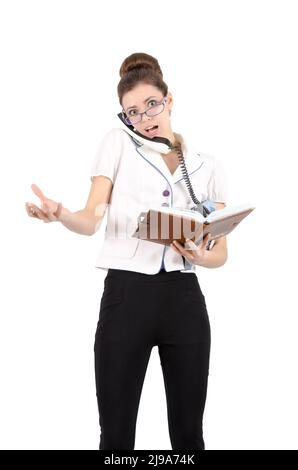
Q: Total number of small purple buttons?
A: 2